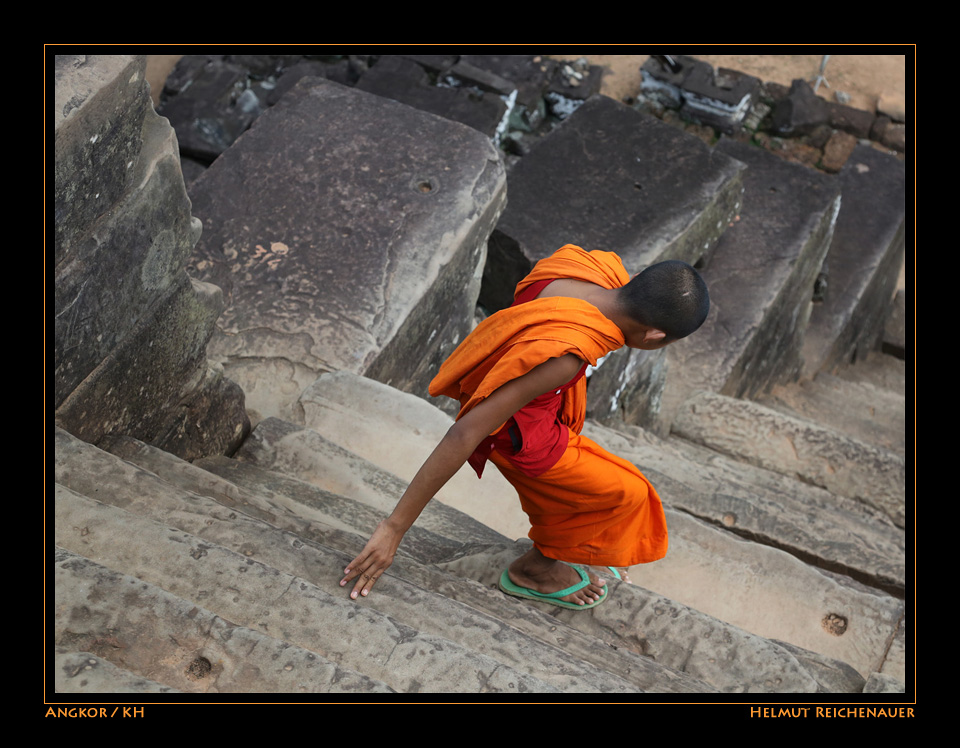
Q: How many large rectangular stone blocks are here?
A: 4